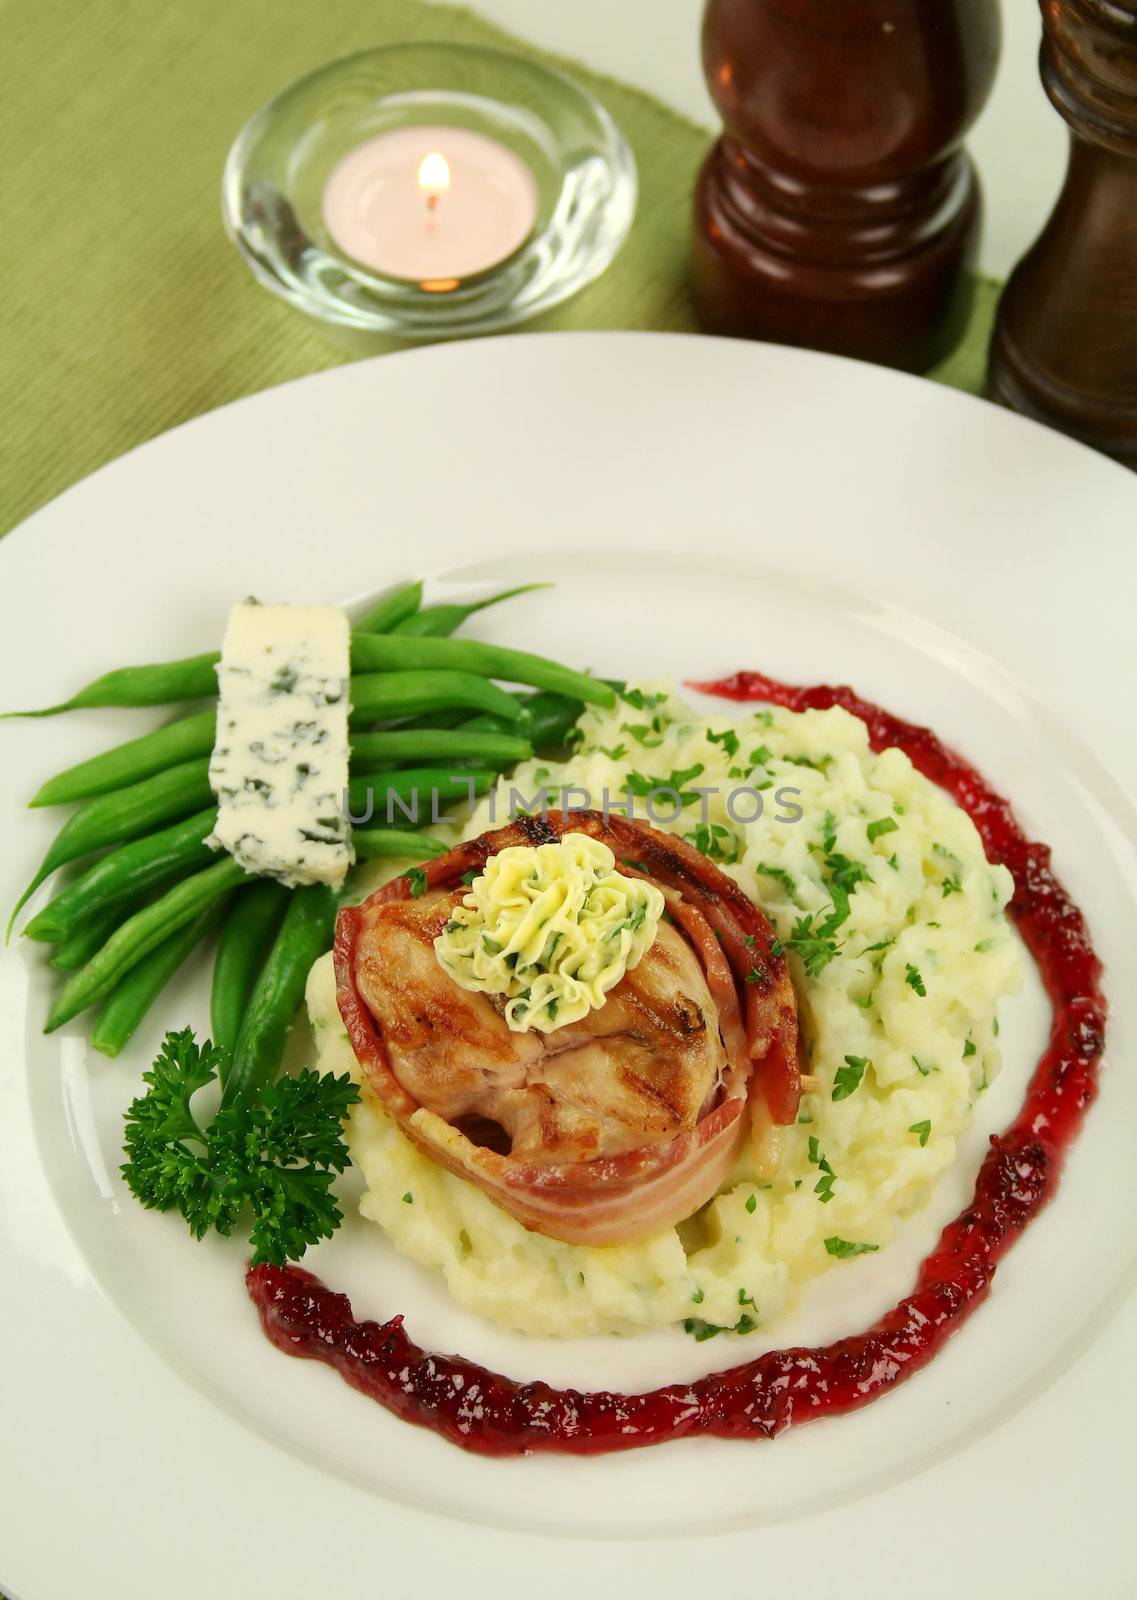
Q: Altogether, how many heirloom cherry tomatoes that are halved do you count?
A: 0